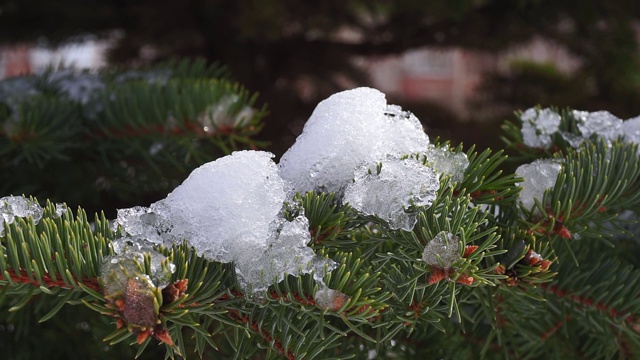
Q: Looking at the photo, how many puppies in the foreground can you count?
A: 0